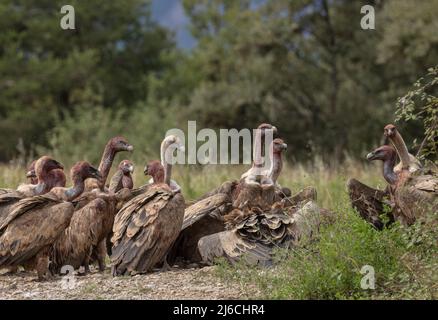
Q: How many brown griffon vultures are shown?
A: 11